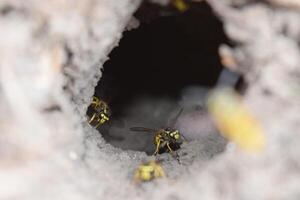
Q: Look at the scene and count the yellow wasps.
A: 3